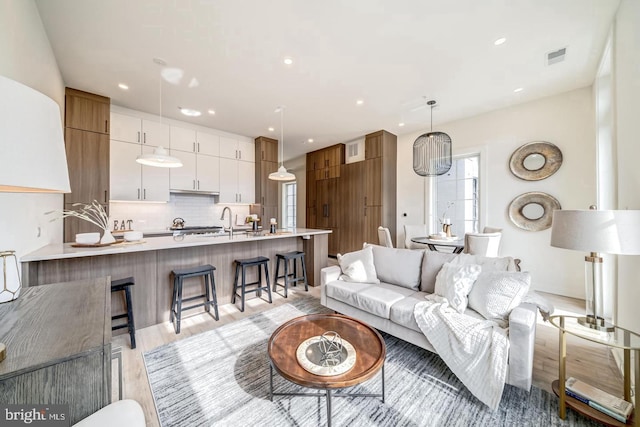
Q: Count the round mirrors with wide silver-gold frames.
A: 2